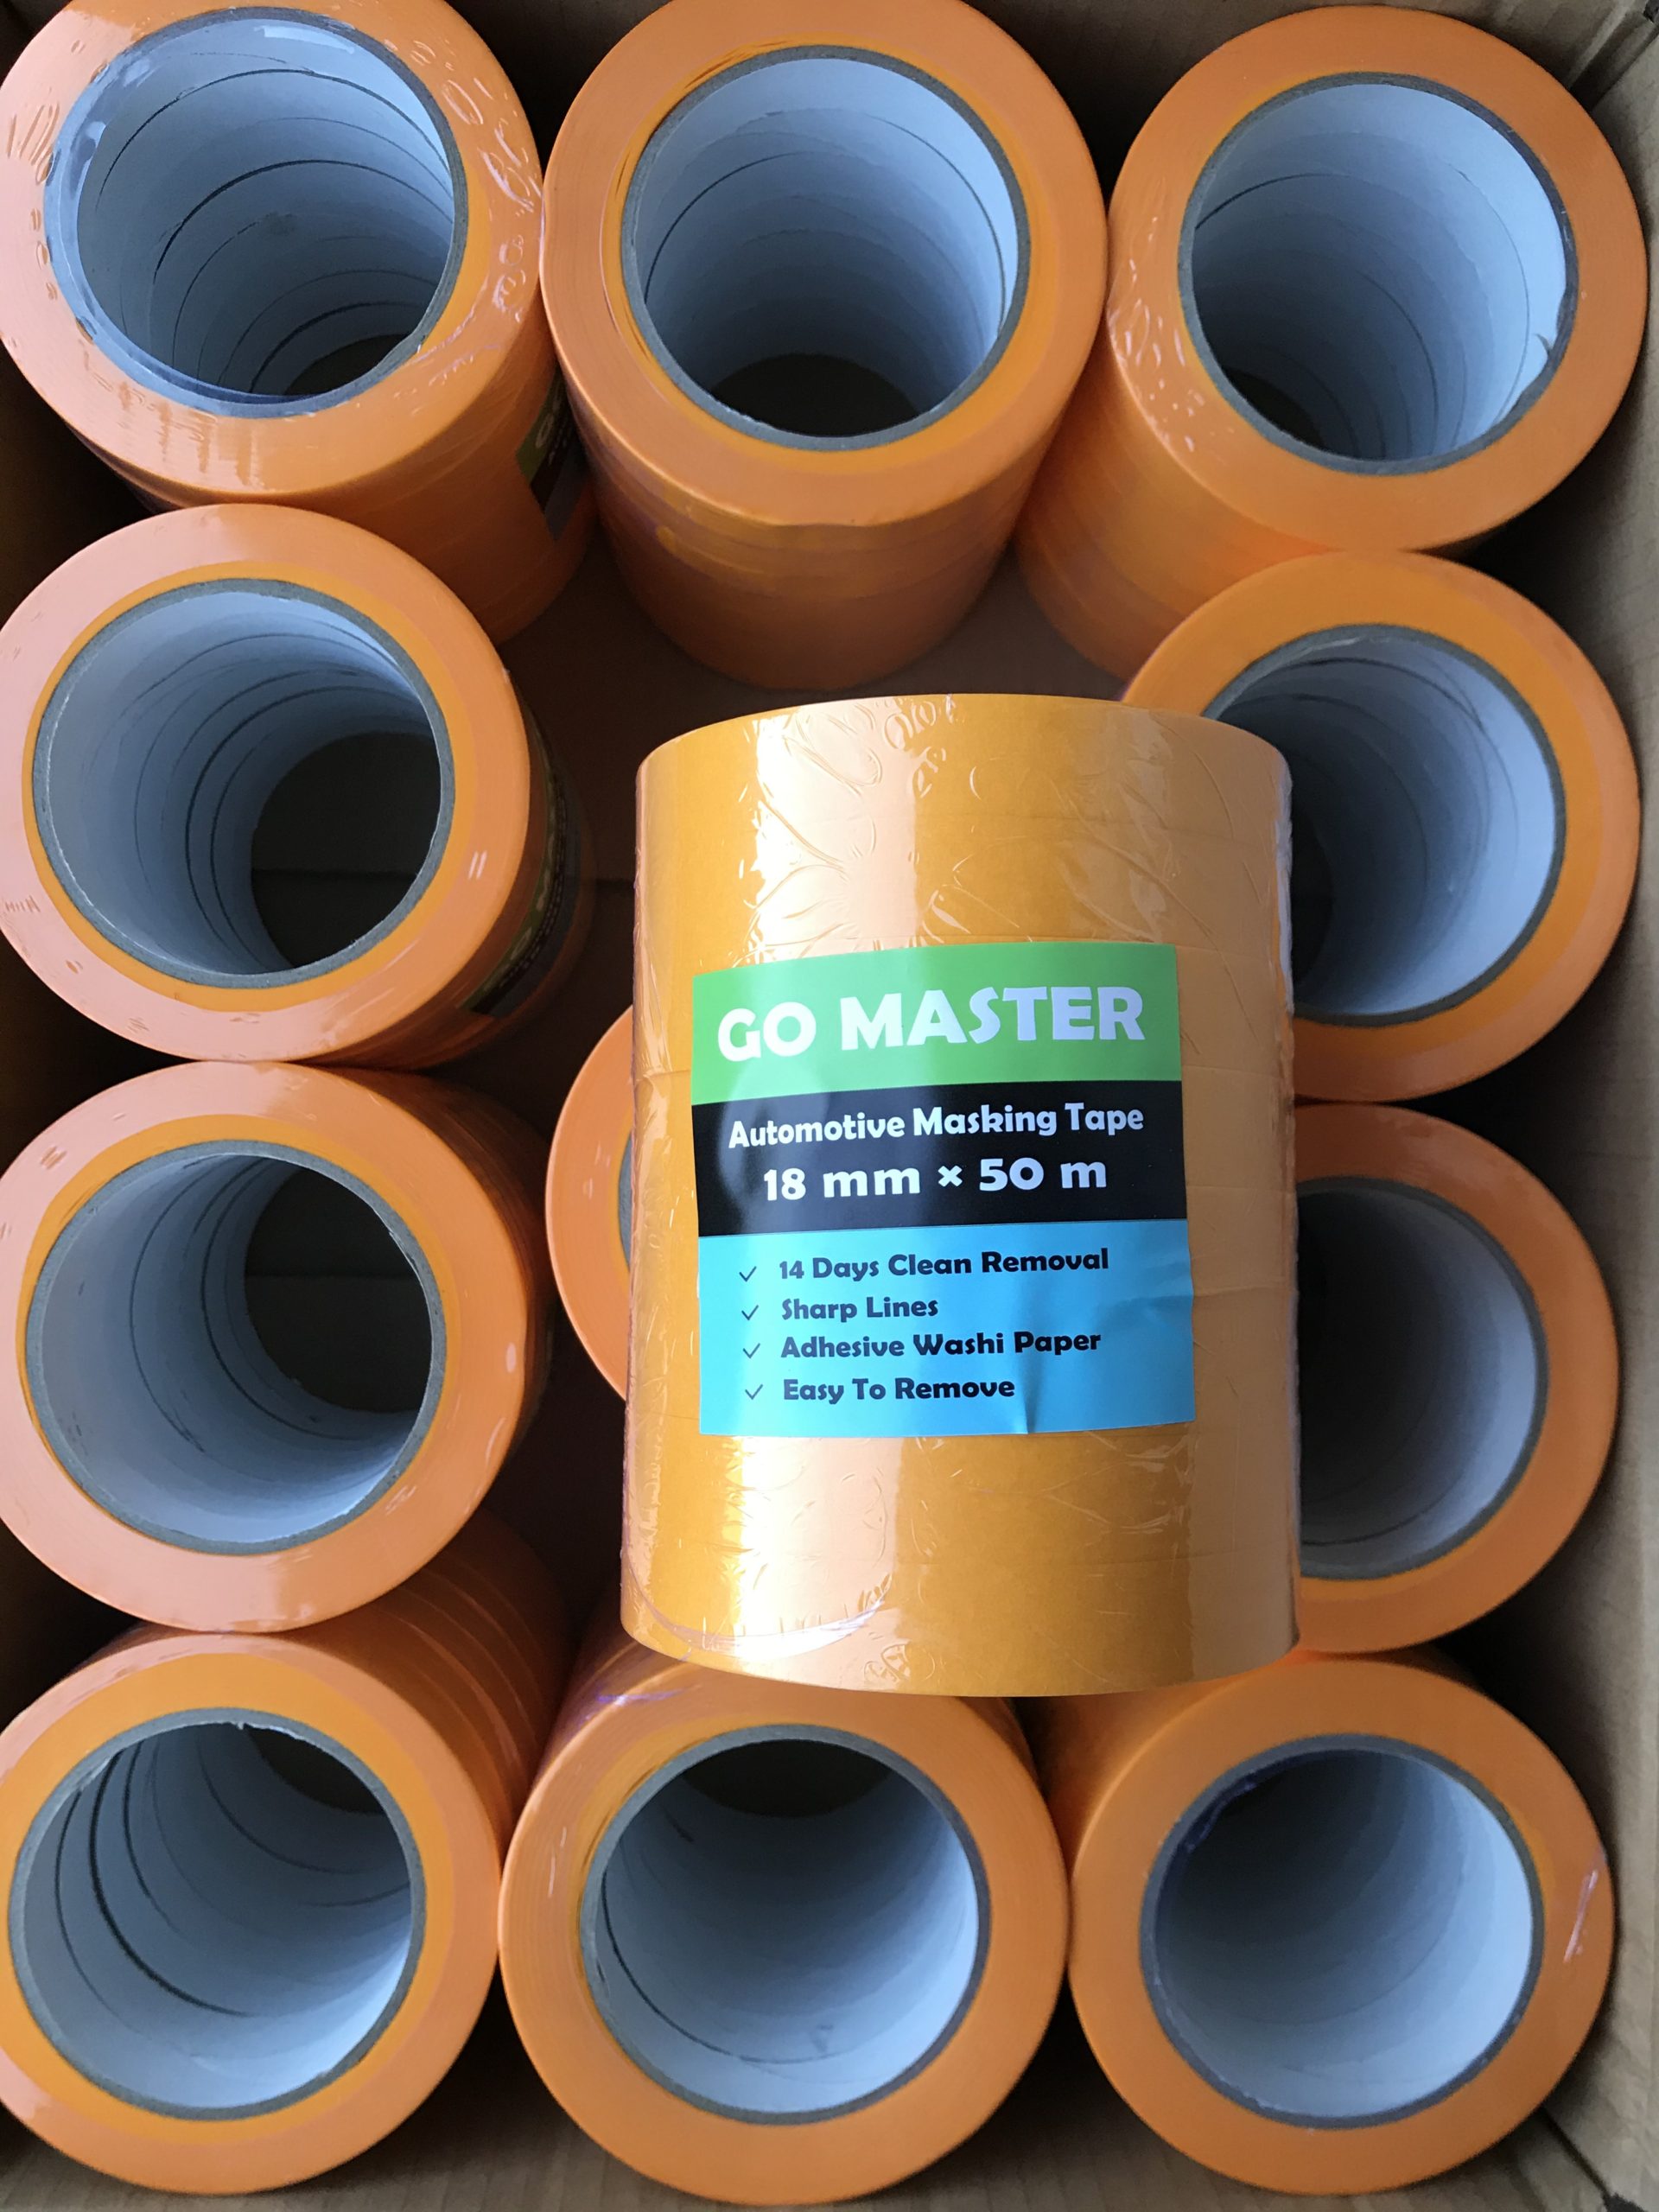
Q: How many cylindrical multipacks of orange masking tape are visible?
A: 12